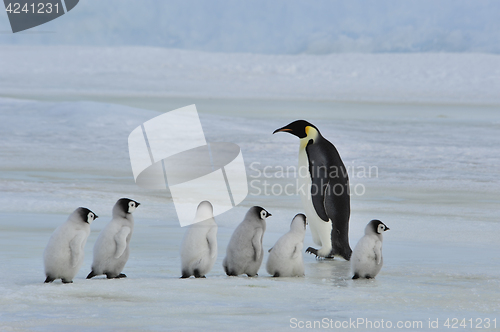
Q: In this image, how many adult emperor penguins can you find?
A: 1